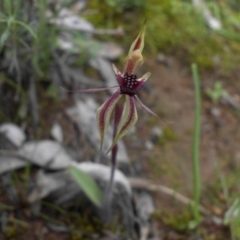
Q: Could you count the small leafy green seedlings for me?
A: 1